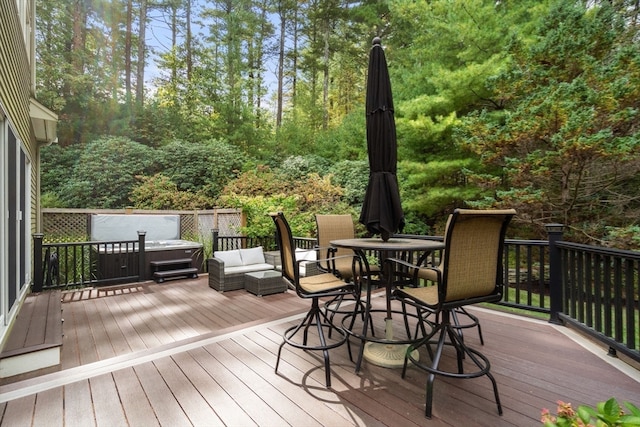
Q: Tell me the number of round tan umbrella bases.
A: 1